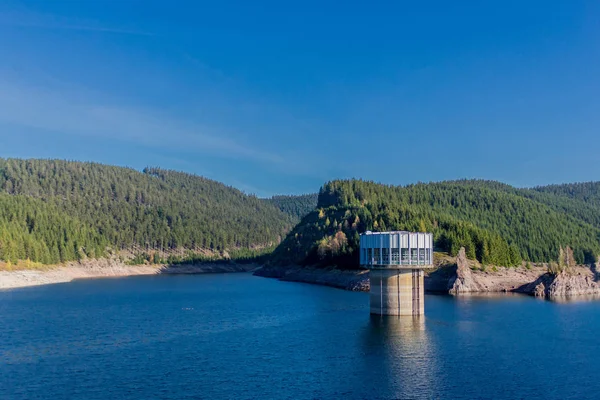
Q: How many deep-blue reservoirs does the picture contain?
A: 1